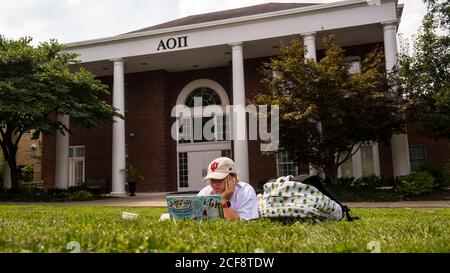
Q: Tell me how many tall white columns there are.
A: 5